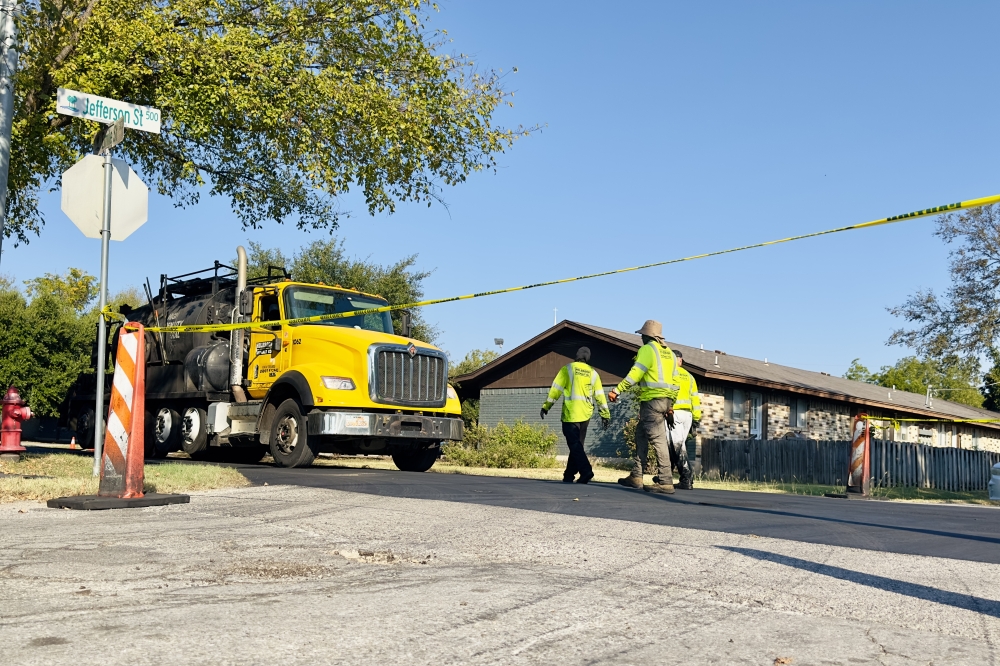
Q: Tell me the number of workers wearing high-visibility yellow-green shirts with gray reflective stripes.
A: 3